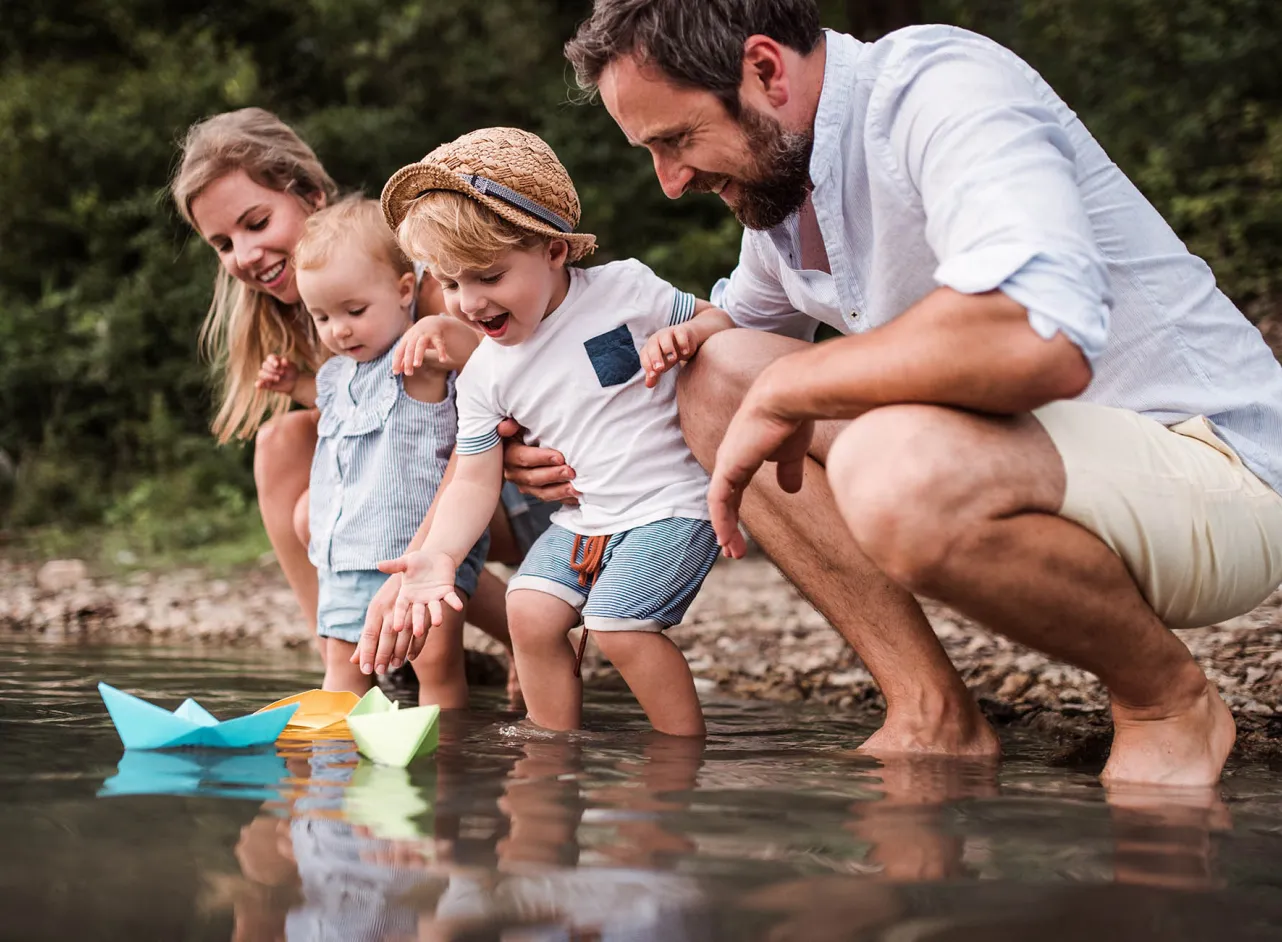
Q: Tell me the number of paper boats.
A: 3